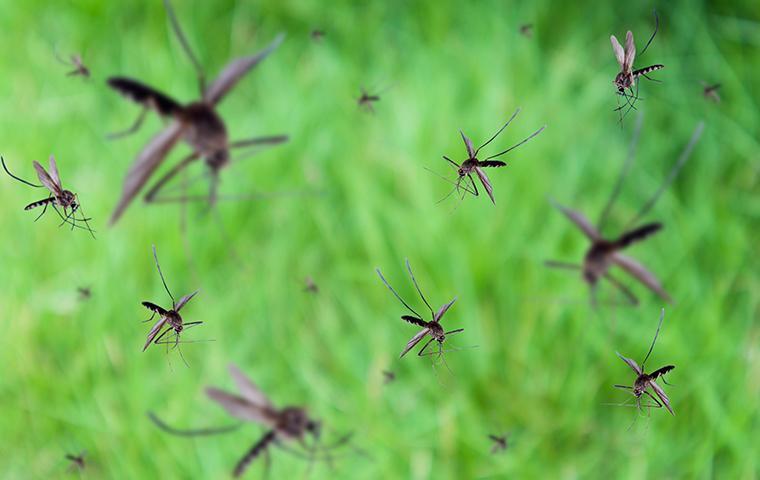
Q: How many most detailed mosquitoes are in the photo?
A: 6